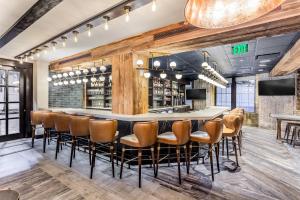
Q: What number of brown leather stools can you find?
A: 11